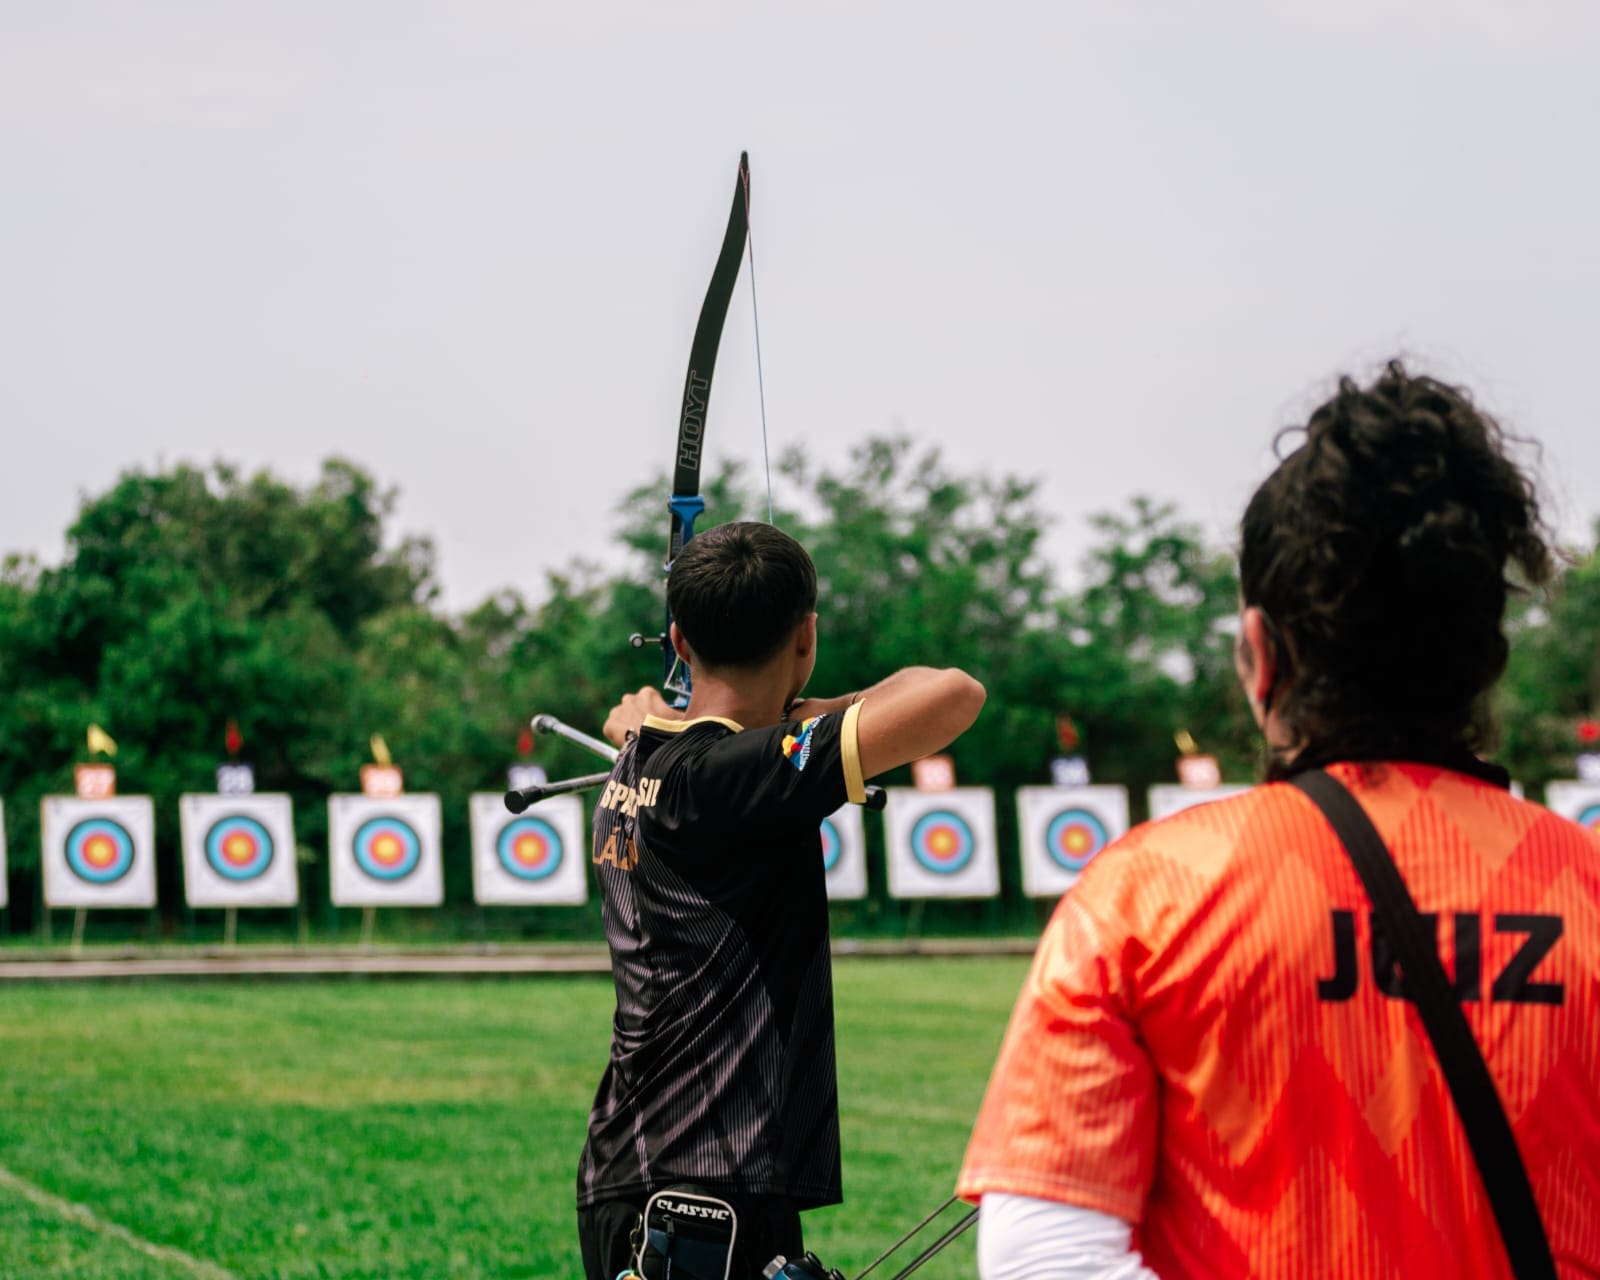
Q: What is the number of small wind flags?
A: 7